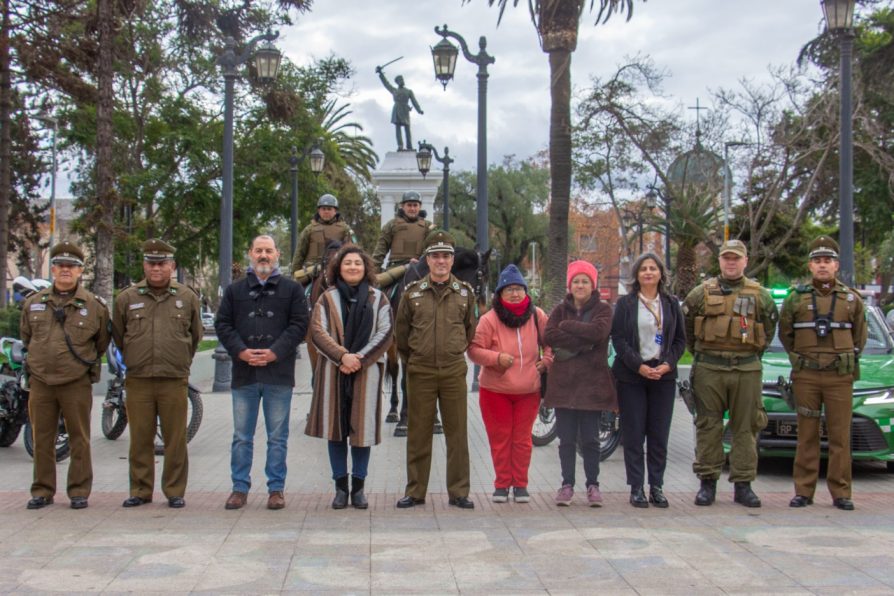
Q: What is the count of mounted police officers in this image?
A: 2